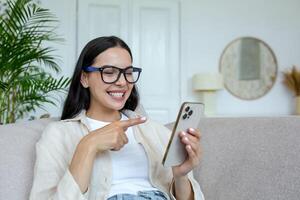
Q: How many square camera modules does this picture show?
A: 1